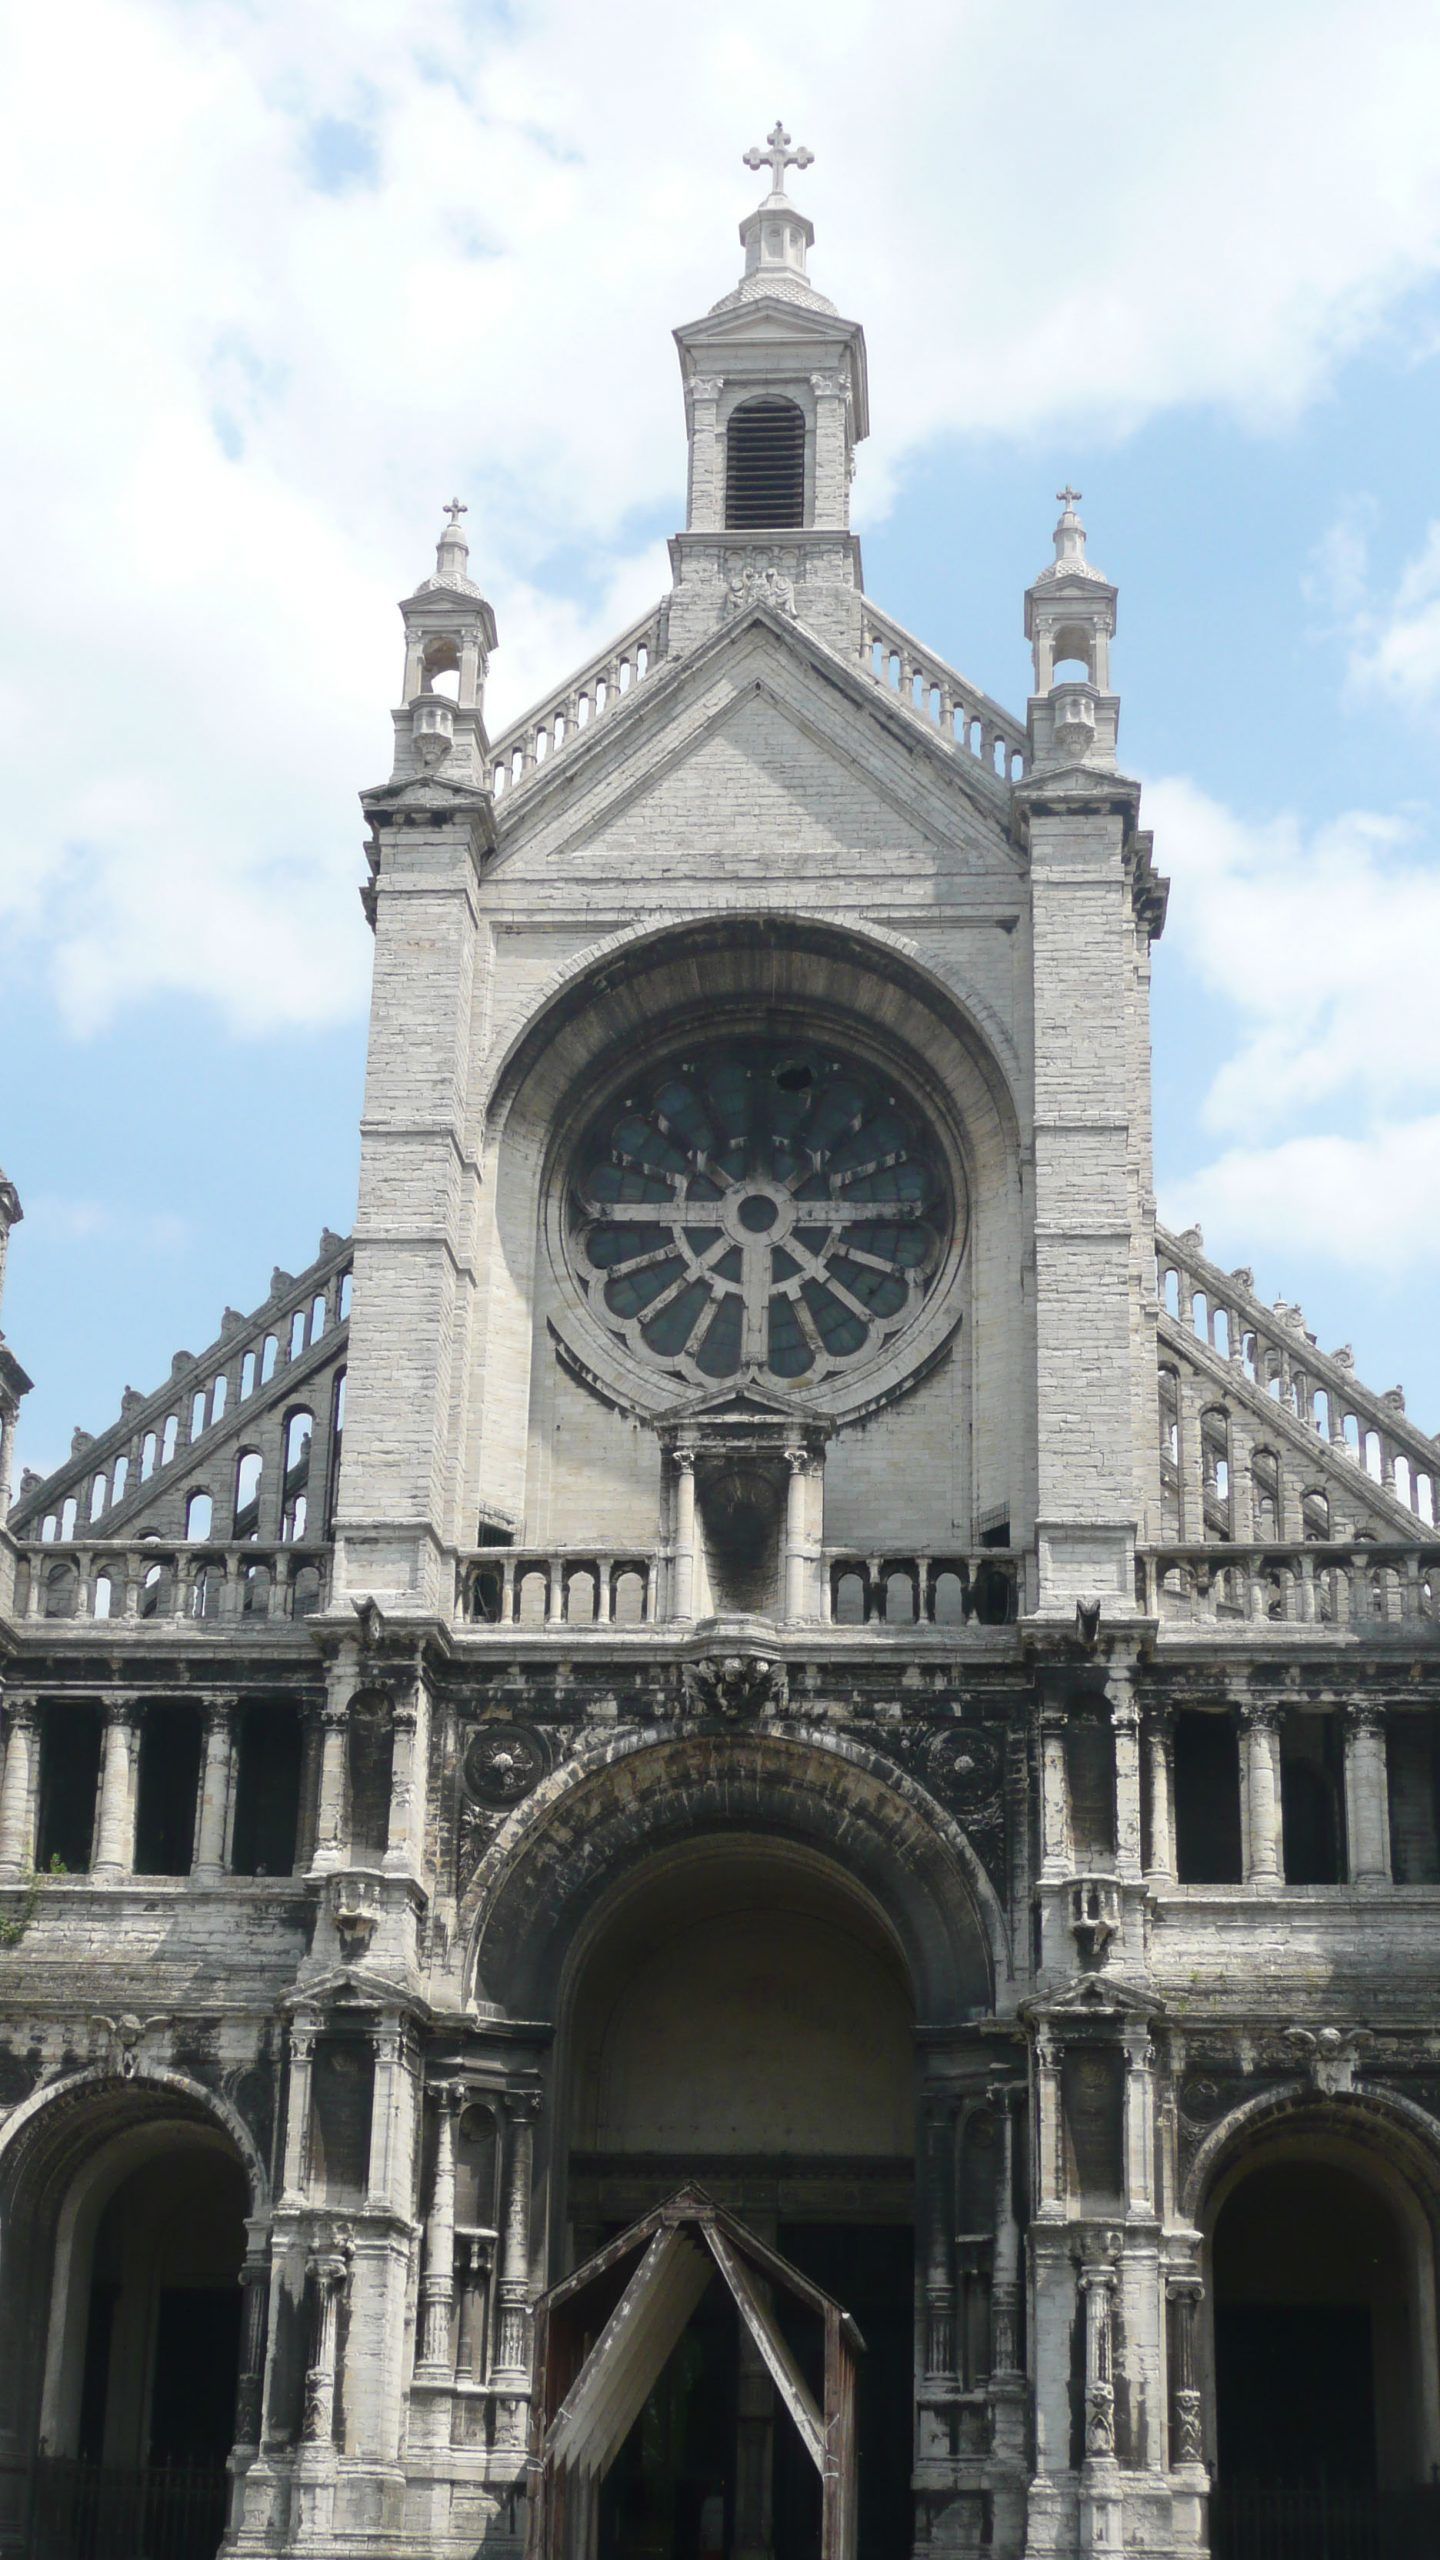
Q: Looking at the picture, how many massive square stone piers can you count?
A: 2